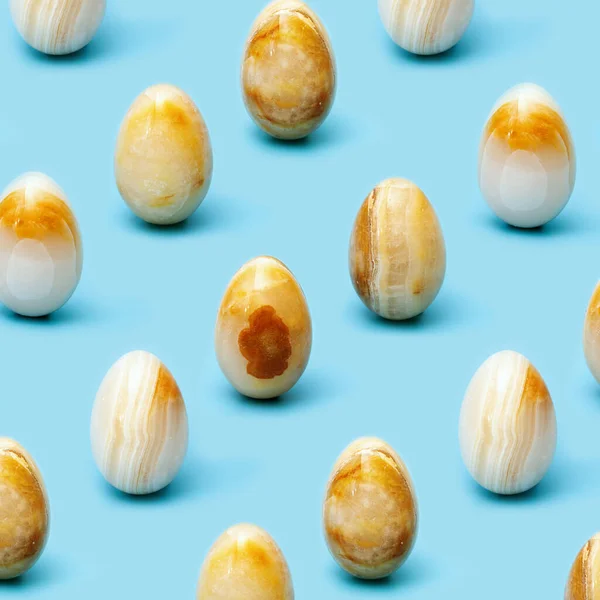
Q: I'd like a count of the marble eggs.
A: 15